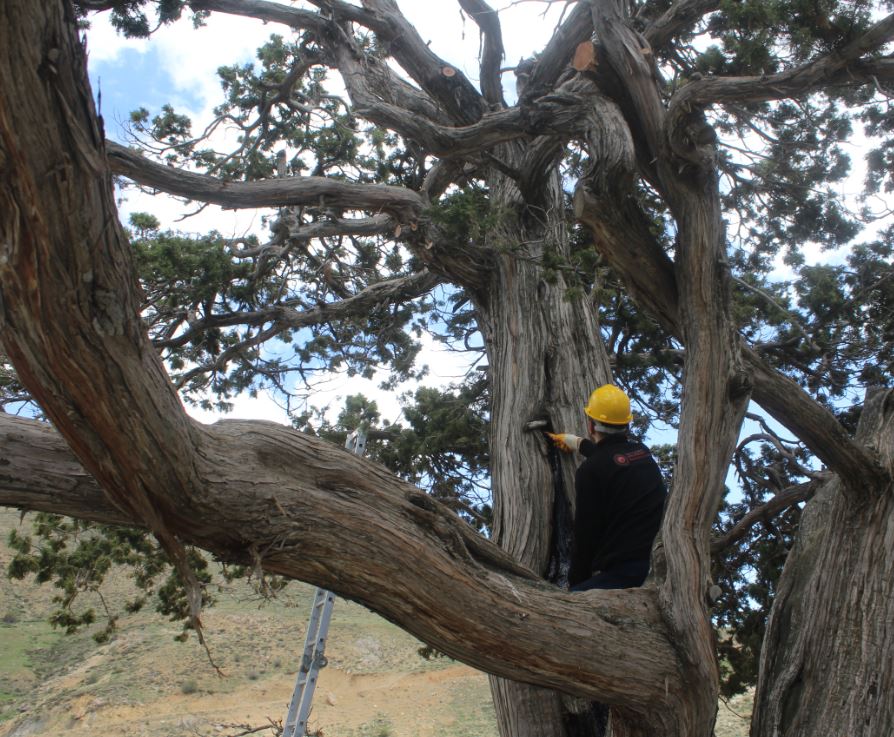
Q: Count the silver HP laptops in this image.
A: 0